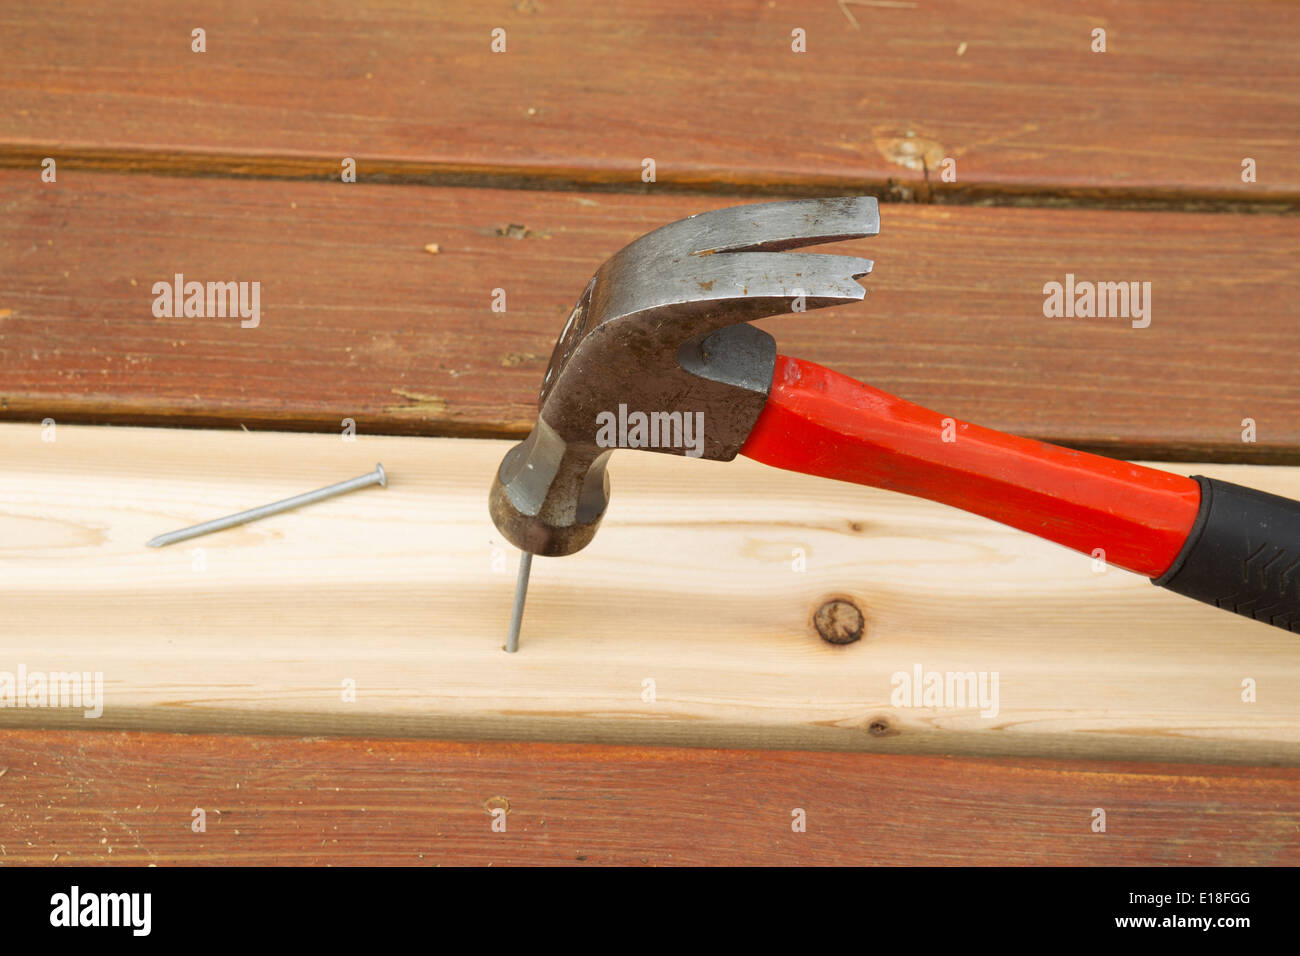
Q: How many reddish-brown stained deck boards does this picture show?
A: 3